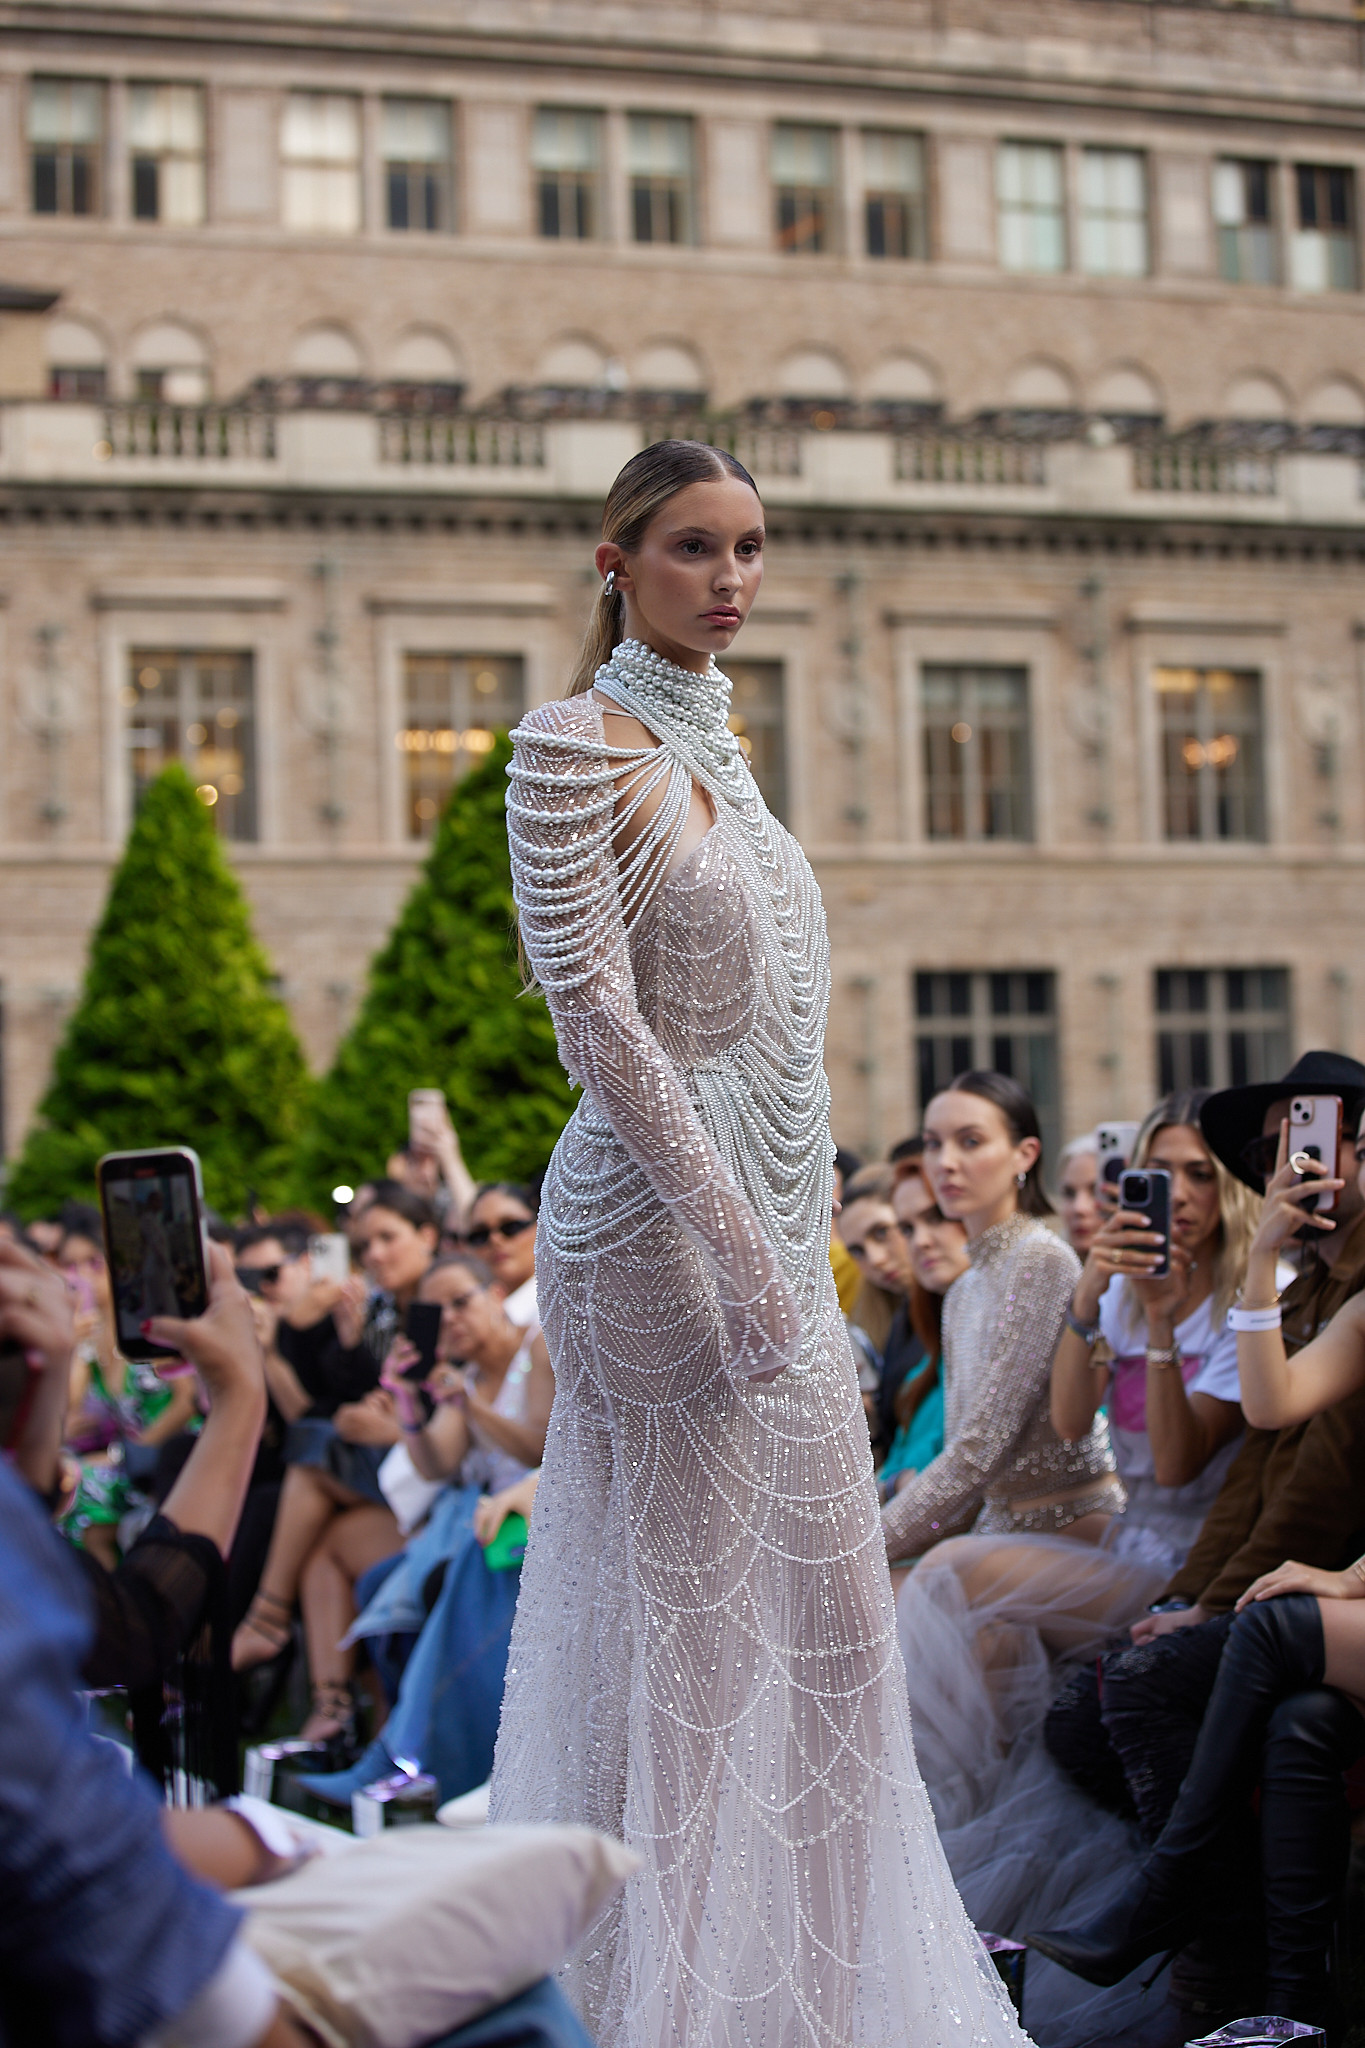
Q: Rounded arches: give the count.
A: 12